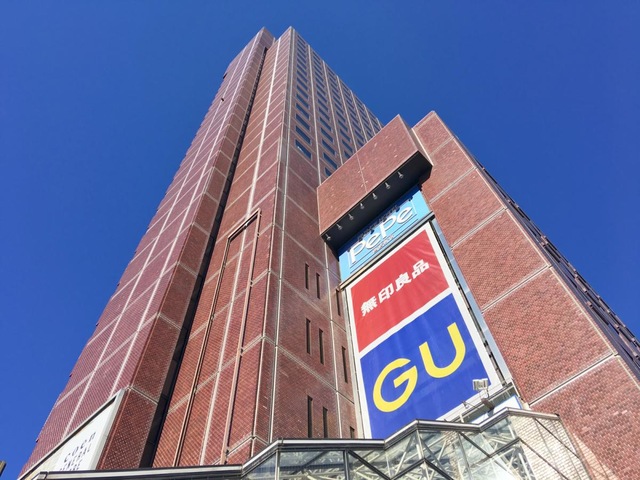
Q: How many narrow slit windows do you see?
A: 9